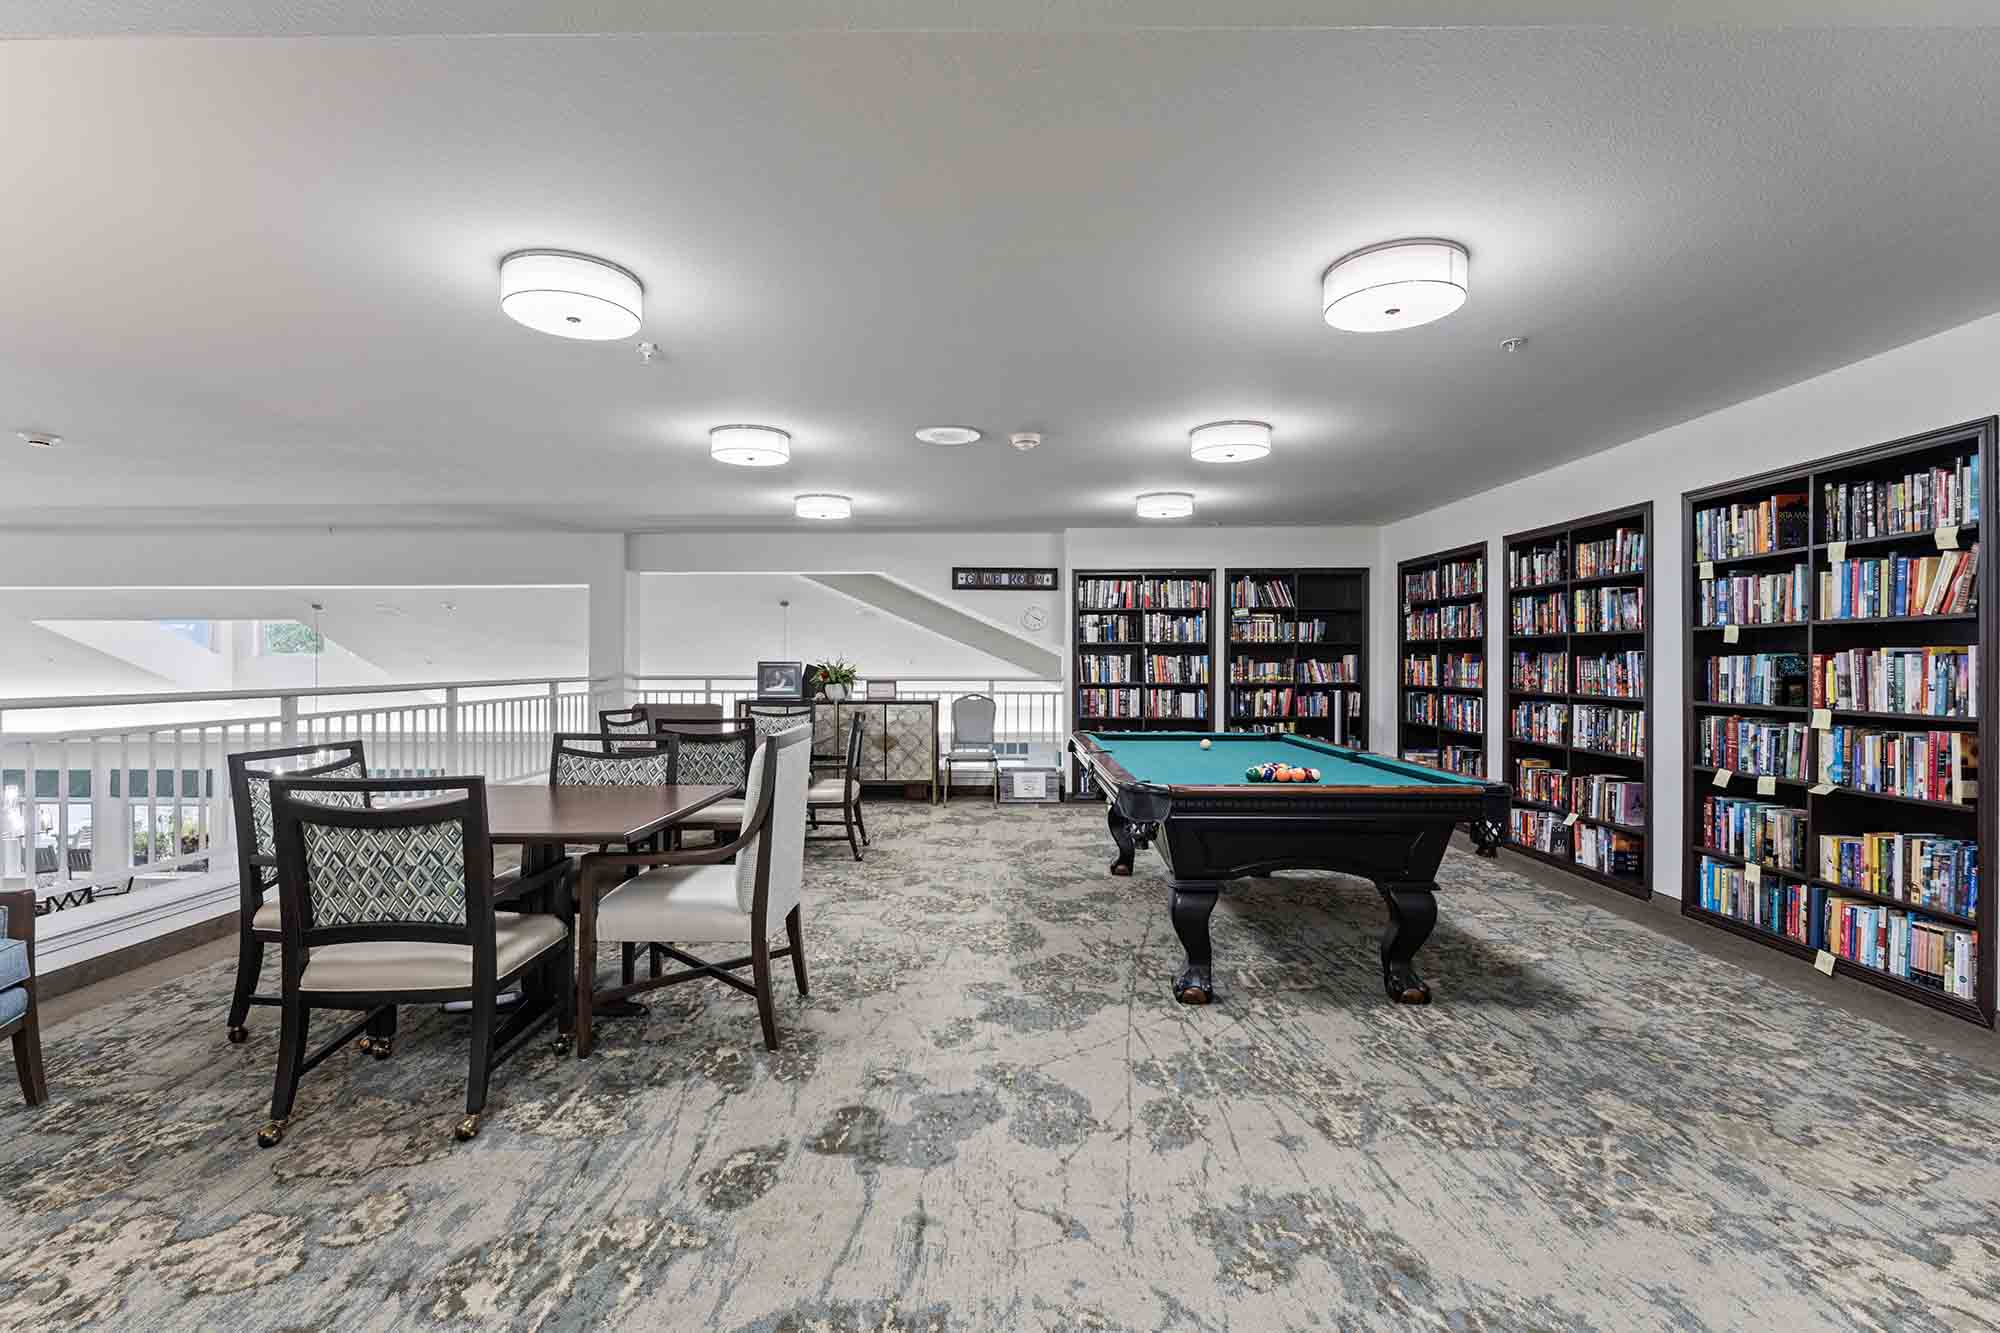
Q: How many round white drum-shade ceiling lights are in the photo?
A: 6